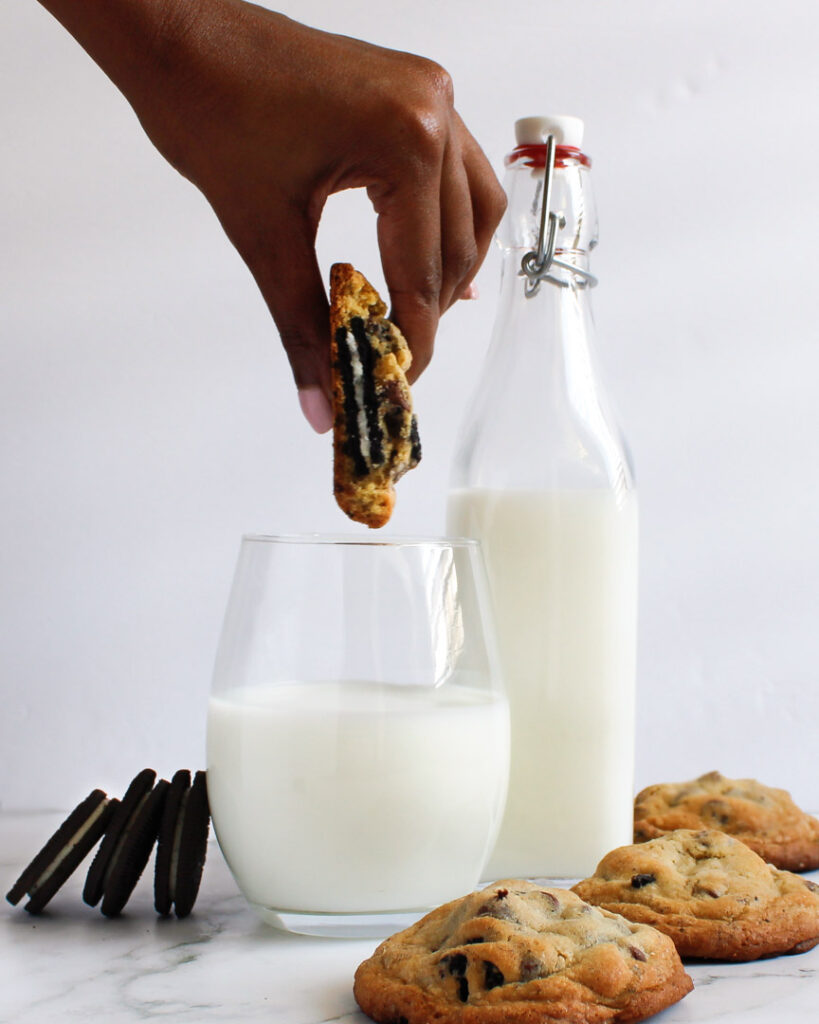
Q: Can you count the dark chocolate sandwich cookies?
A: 3